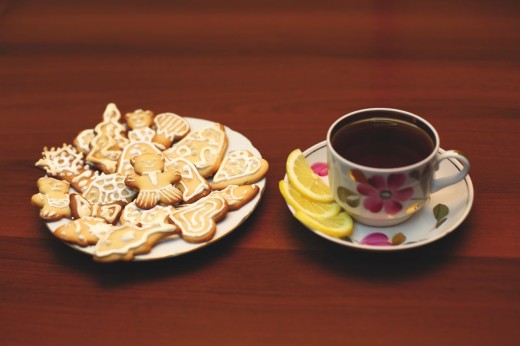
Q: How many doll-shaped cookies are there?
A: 3